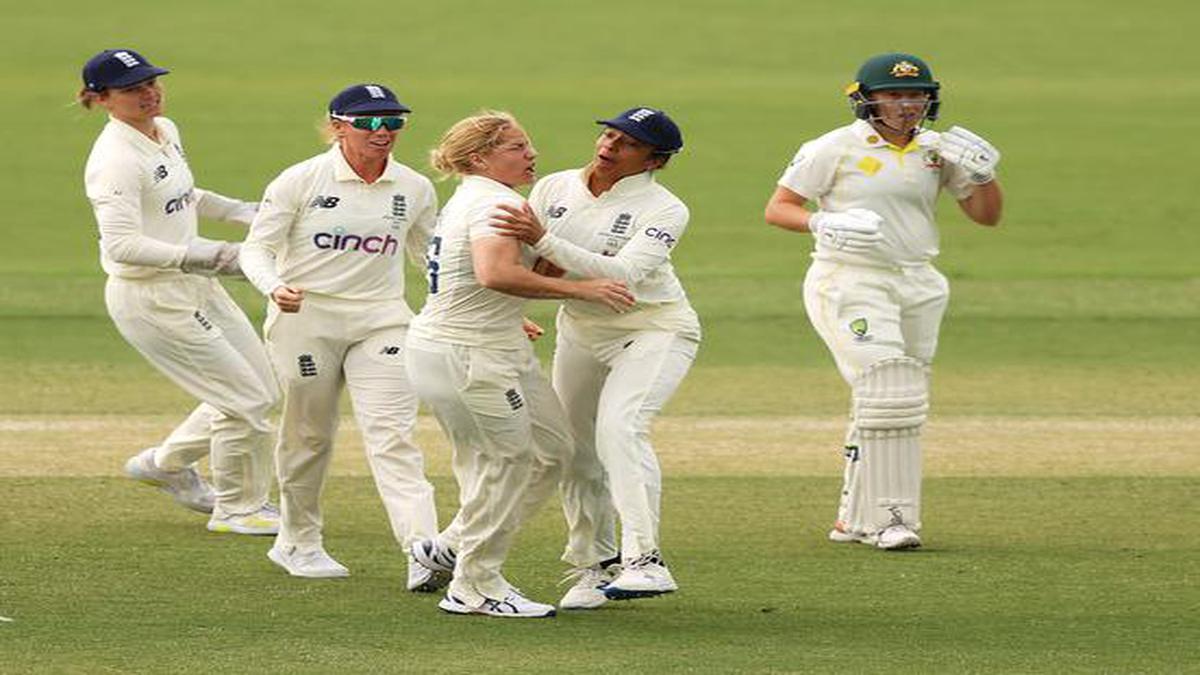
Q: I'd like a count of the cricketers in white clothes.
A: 5